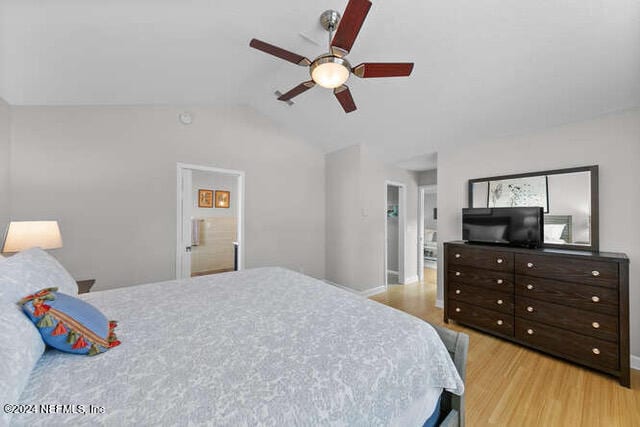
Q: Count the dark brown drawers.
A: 8